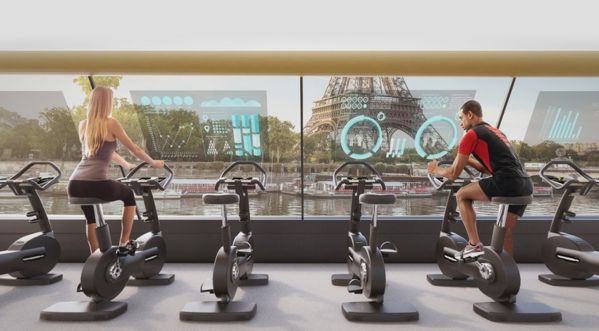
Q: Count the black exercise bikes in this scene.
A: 6